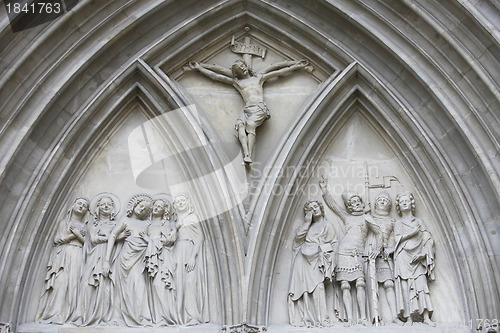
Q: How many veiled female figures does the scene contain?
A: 5